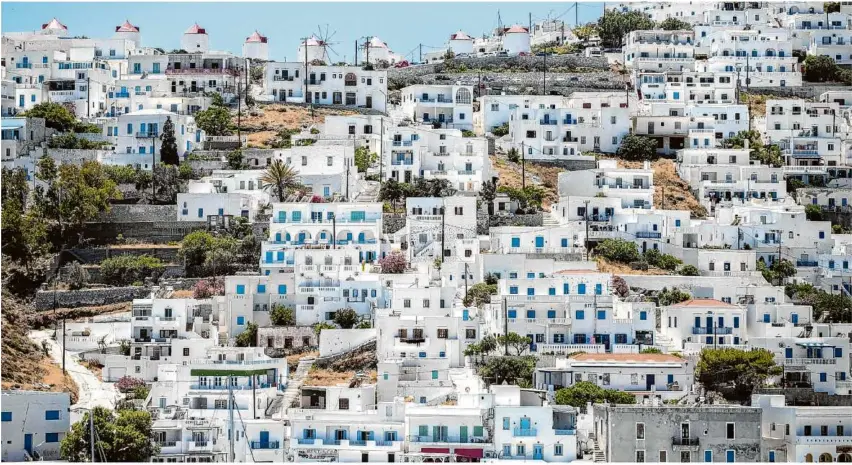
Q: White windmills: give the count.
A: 8